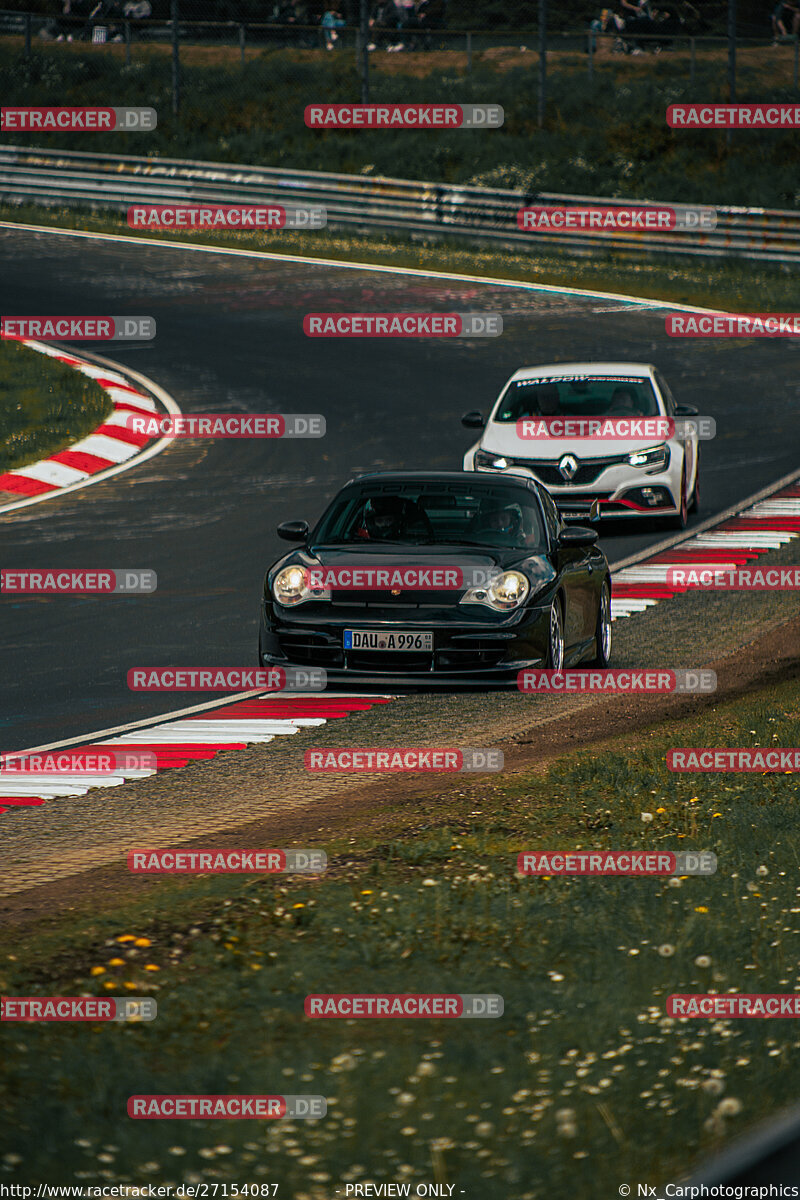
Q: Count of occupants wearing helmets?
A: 2